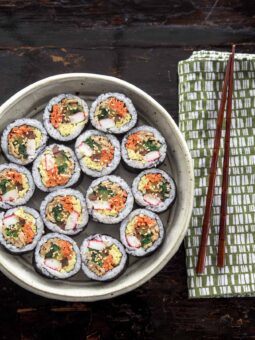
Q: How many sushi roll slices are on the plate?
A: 14